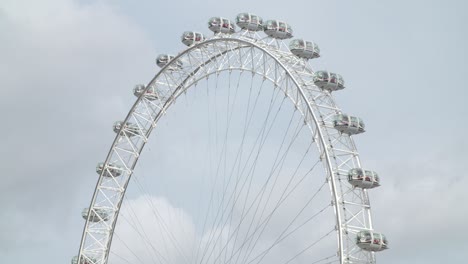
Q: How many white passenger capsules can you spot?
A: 15